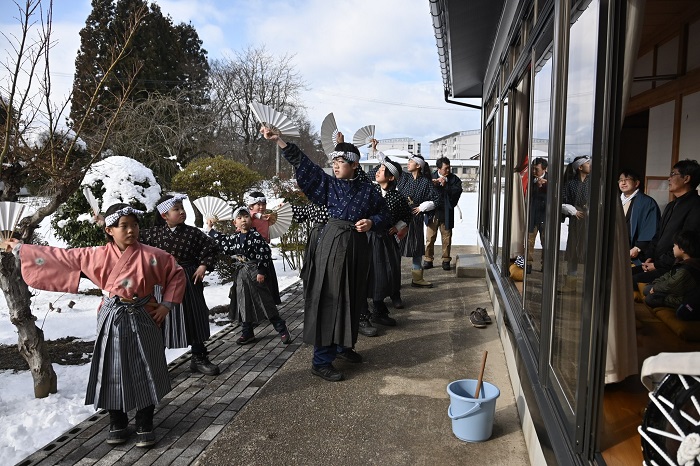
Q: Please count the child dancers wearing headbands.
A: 7